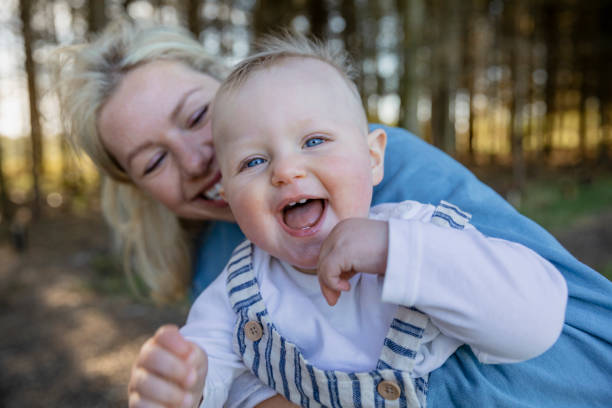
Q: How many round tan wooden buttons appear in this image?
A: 2